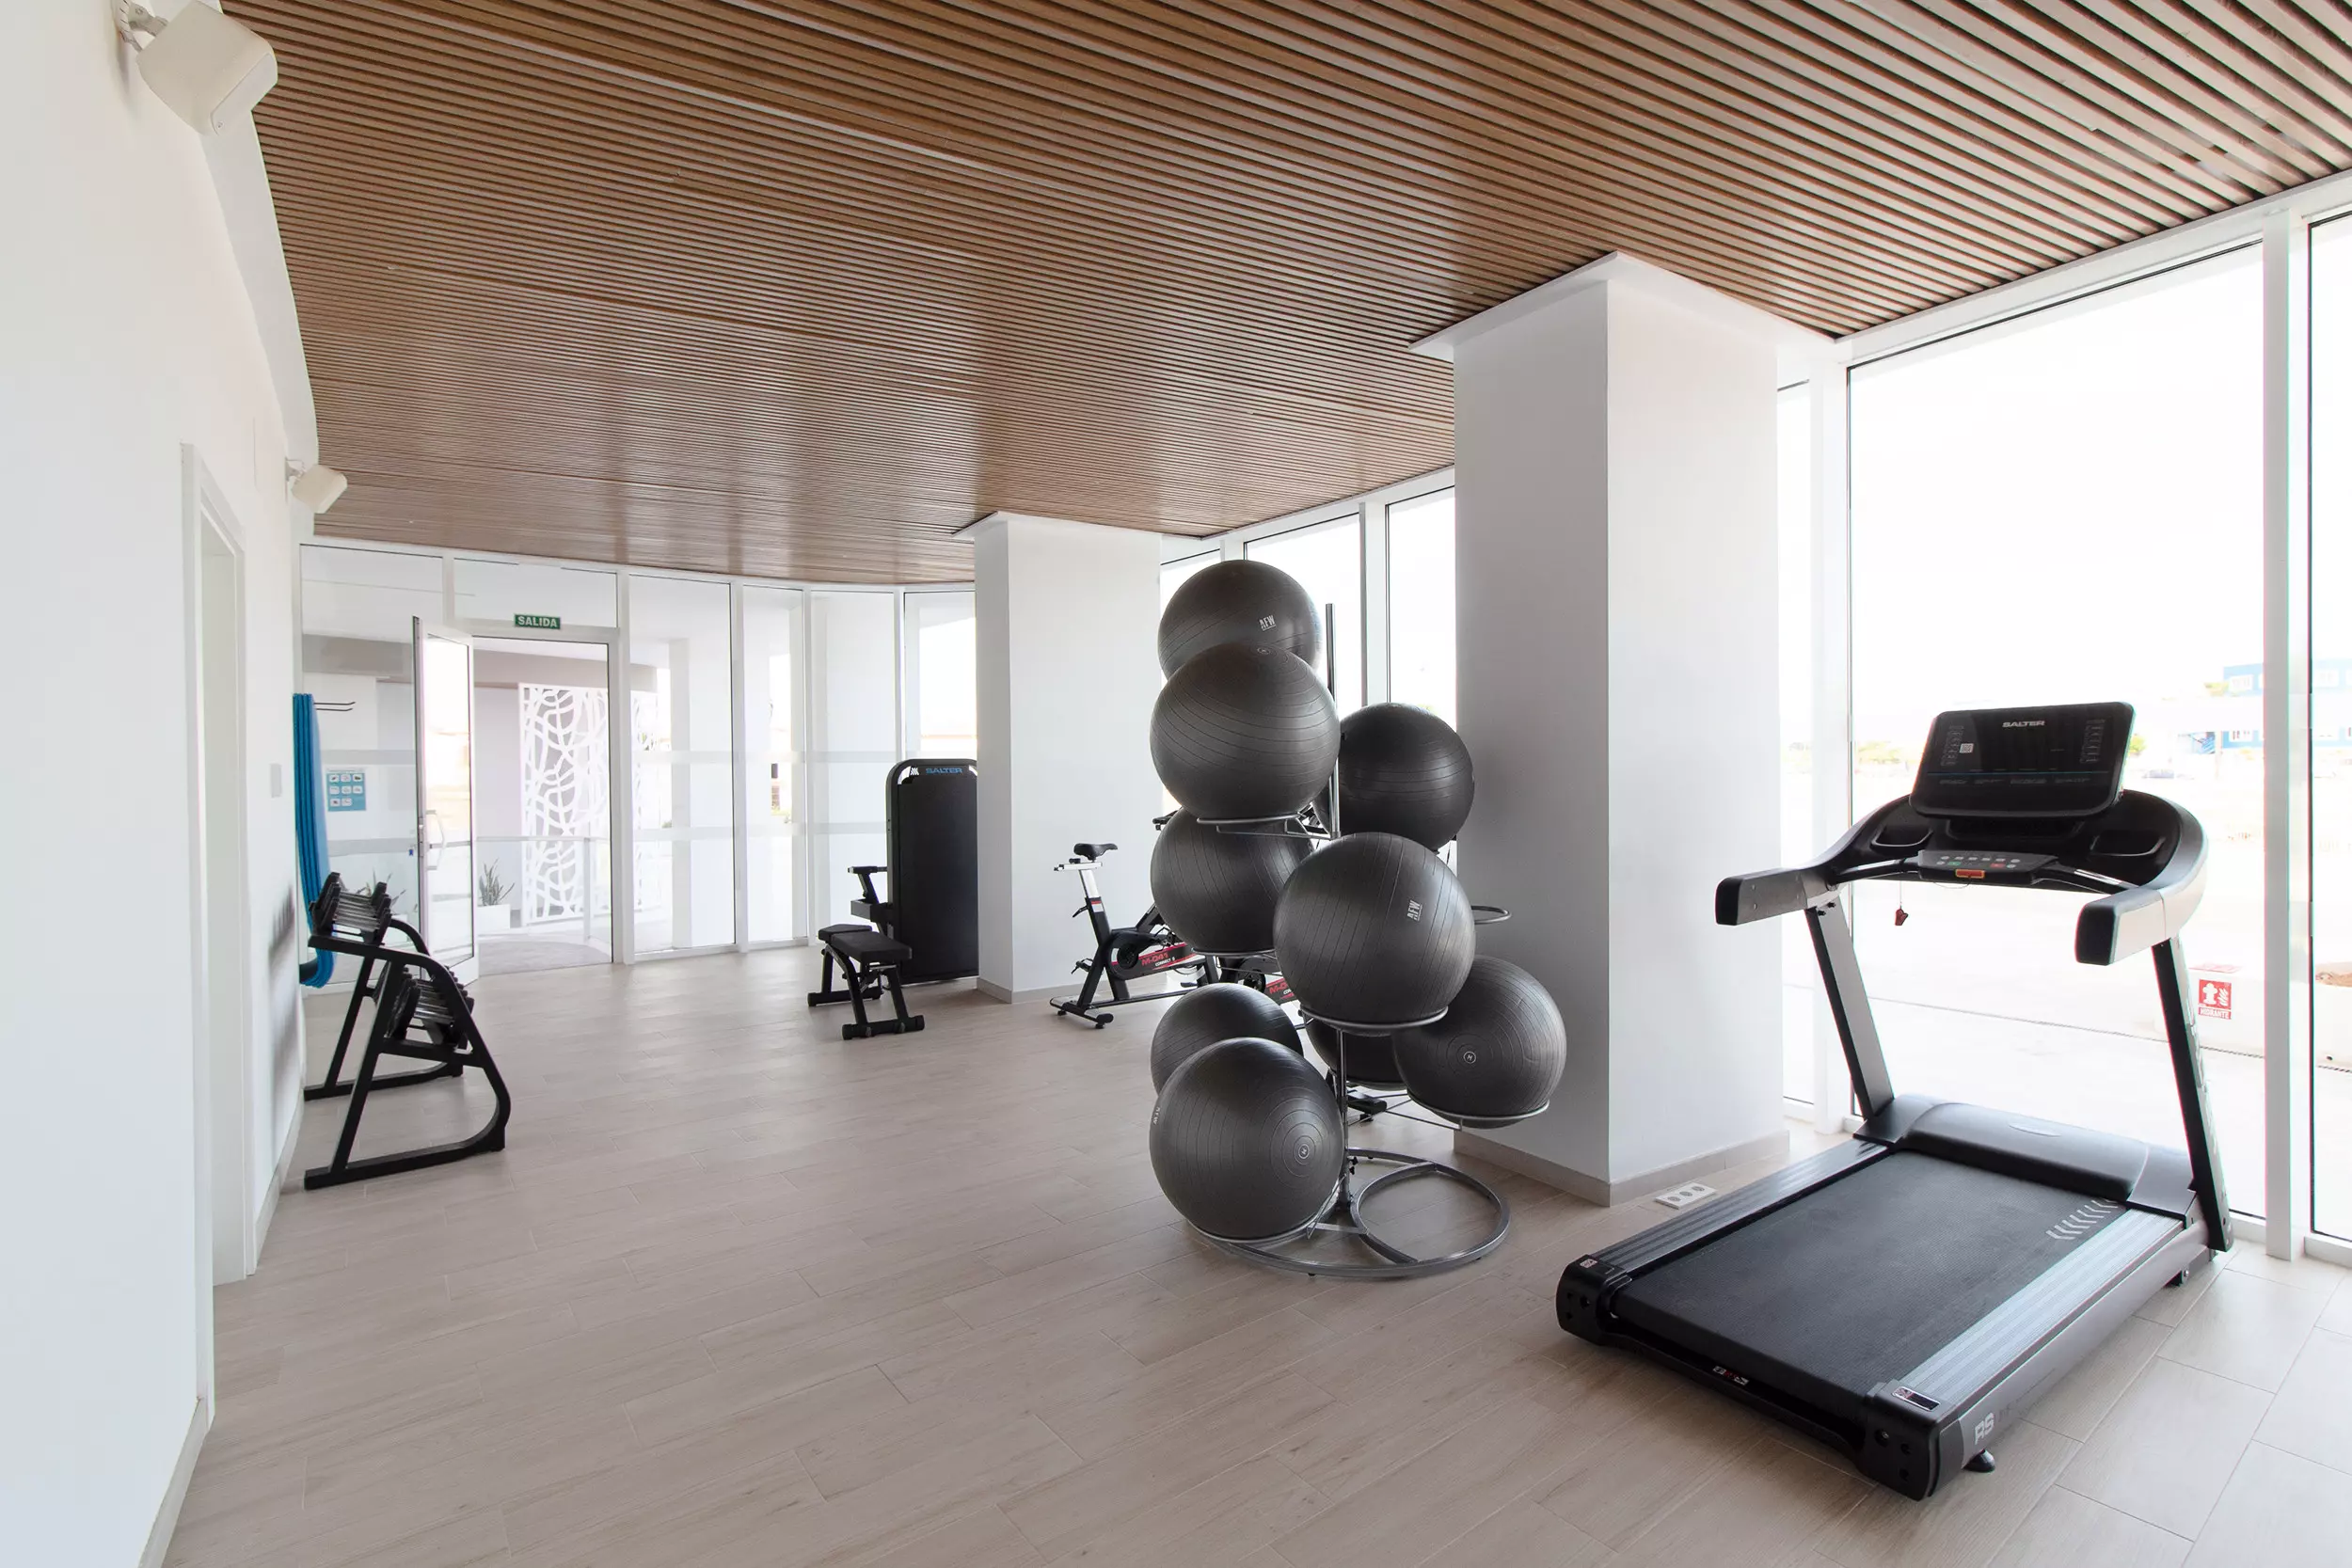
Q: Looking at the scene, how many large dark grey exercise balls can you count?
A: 9